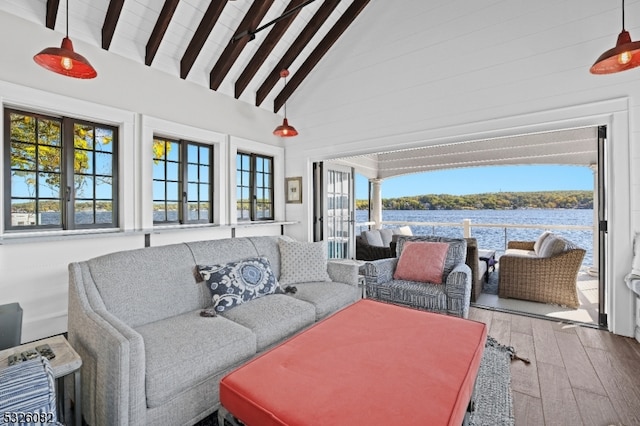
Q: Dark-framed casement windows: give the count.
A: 3